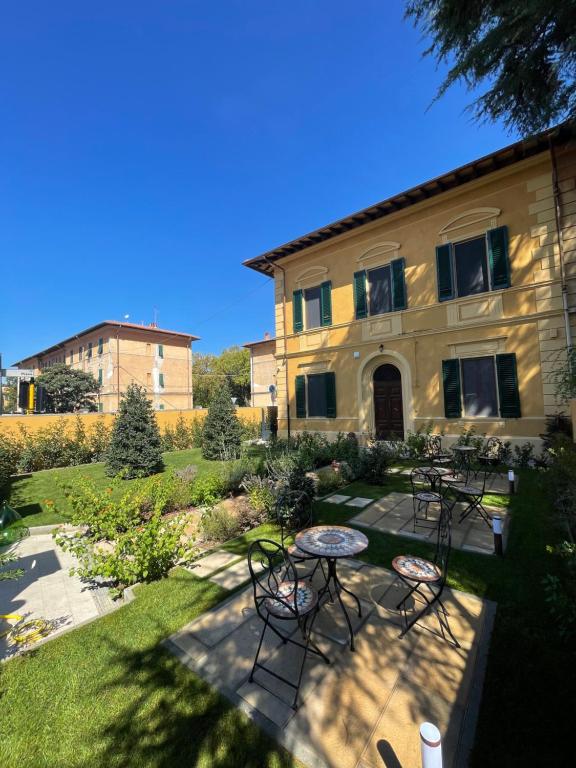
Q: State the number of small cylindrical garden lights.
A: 3